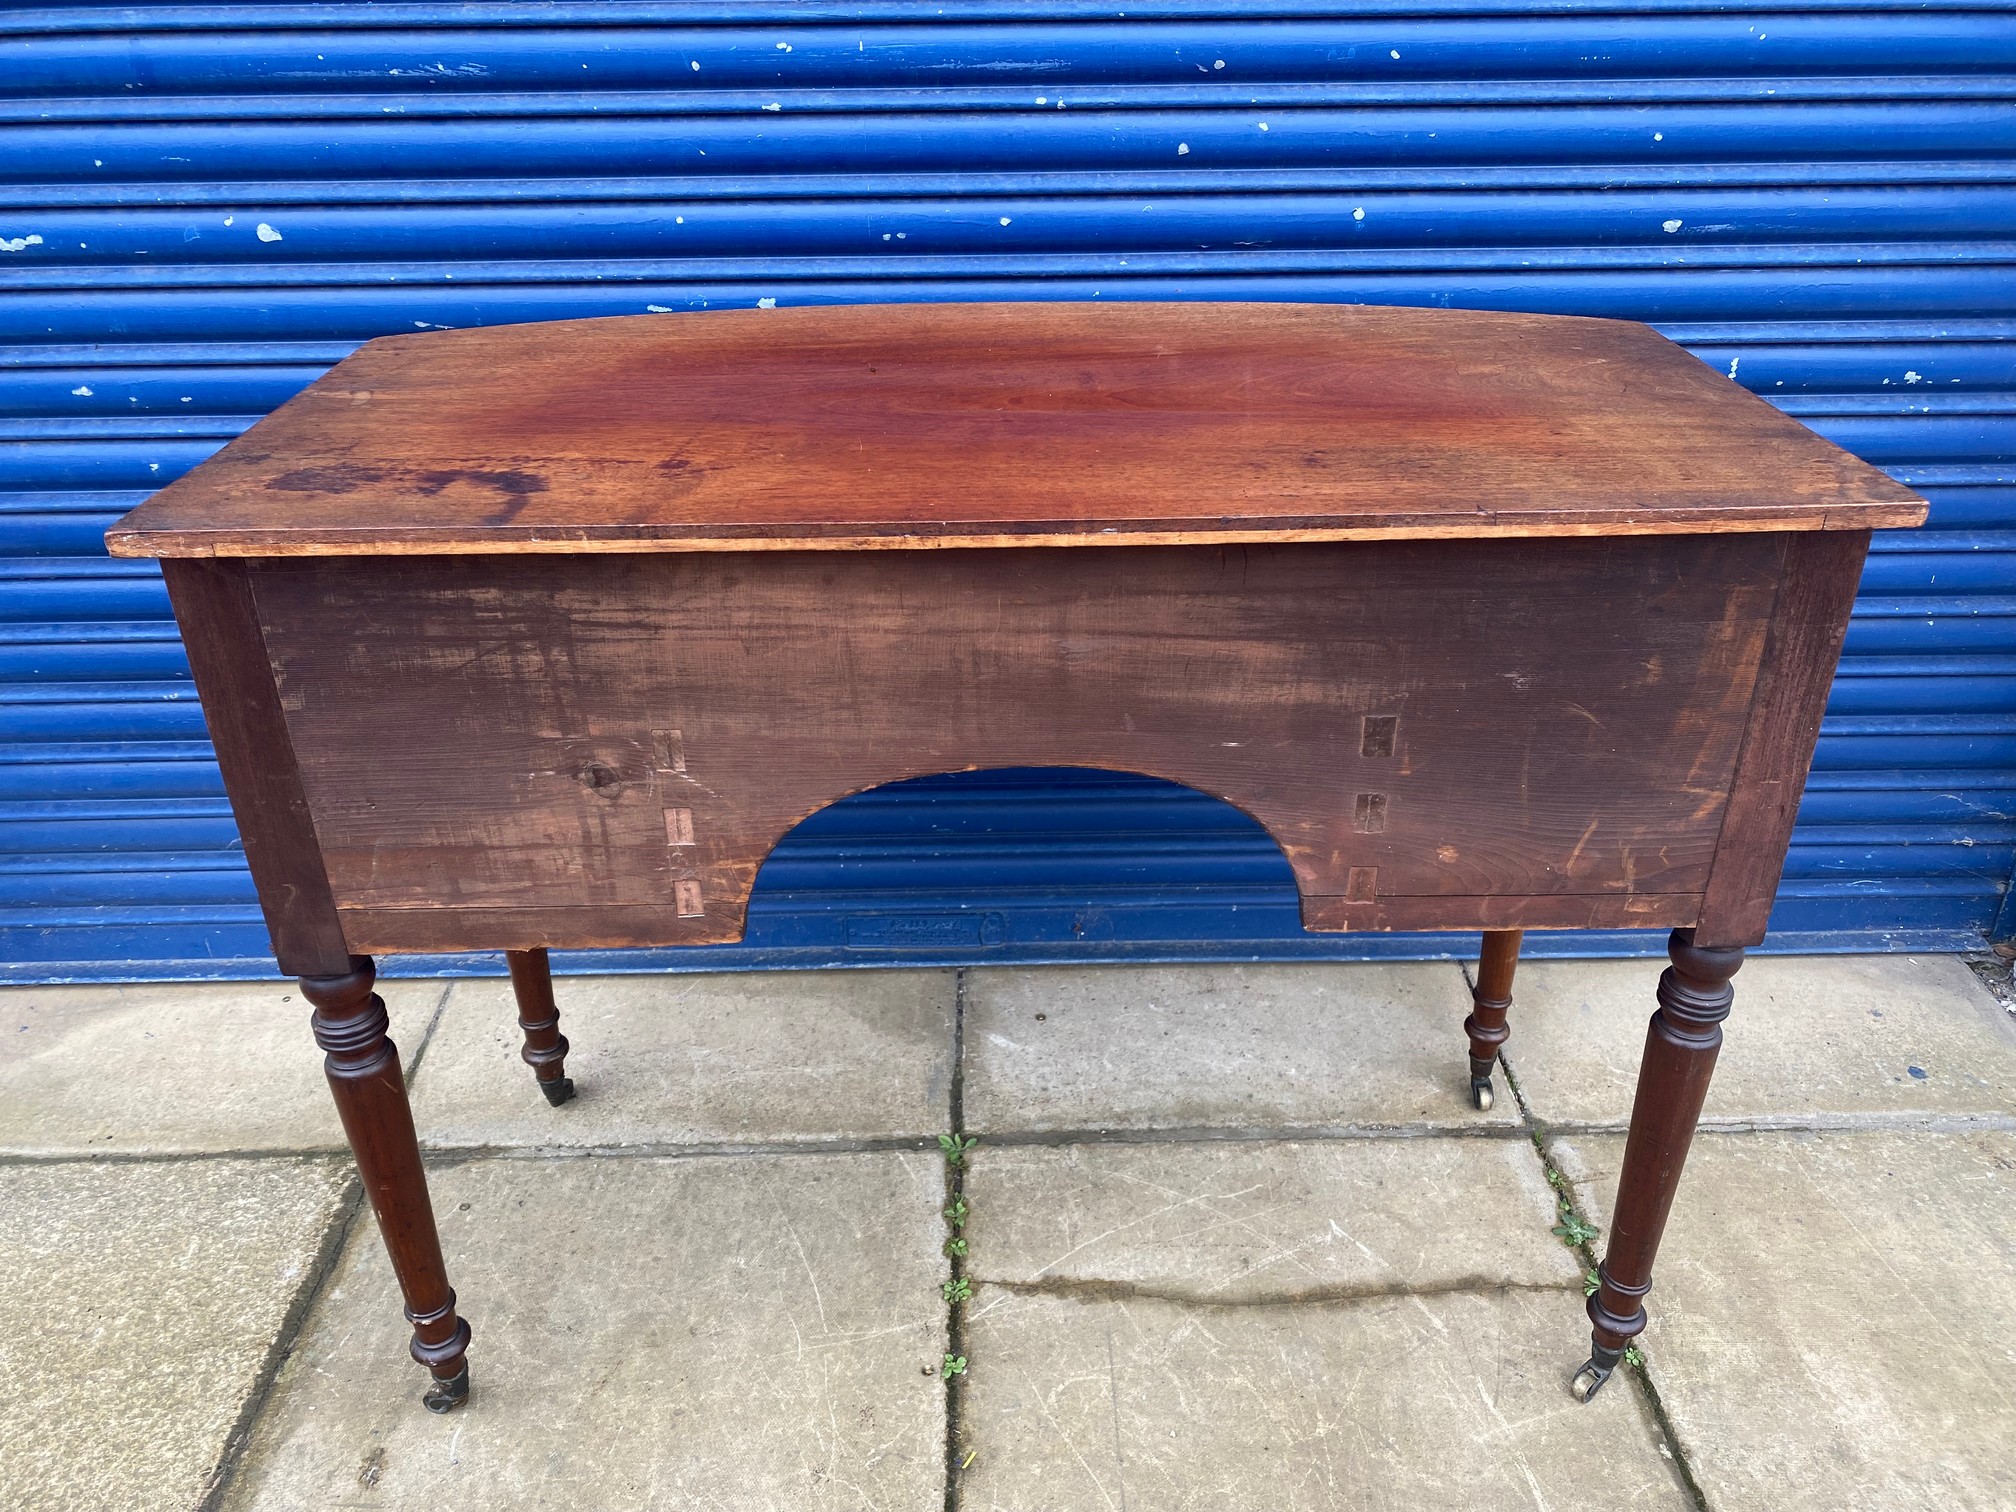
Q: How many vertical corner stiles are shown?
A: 2